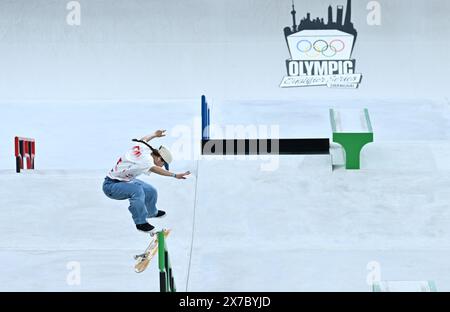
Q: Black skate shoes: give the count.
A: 2